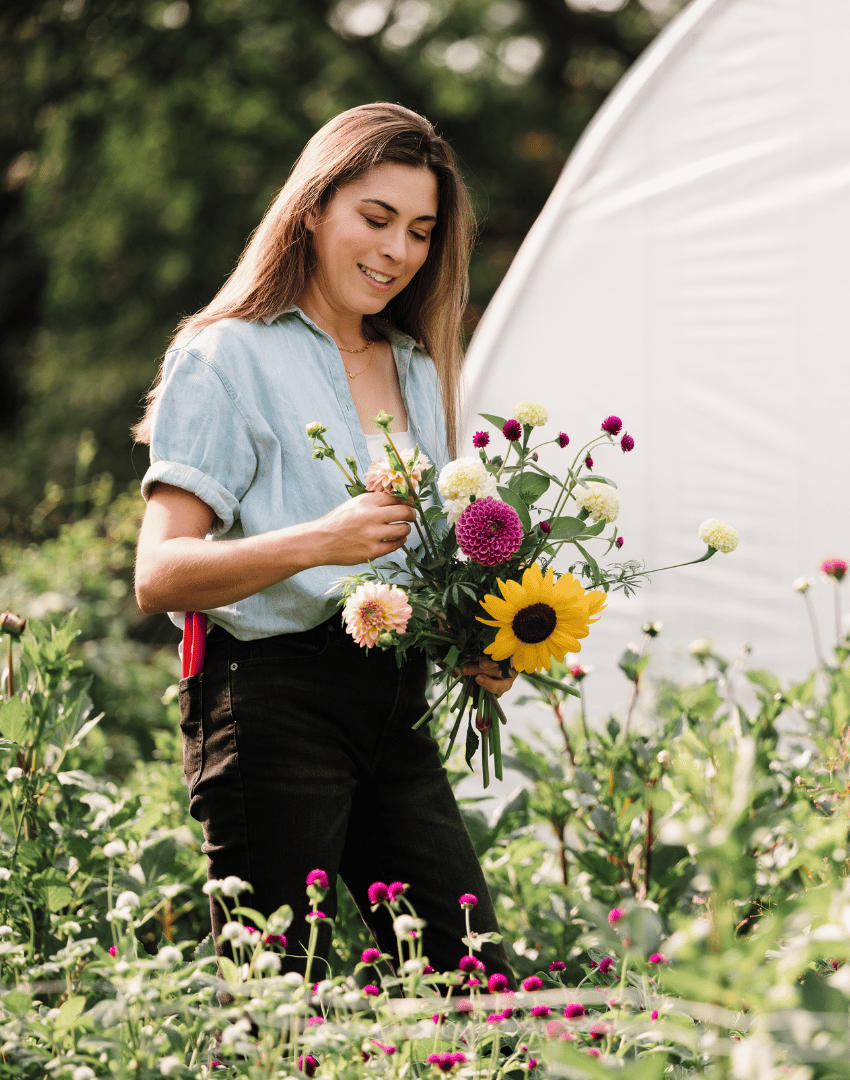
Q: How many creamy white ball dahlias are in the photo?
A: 4